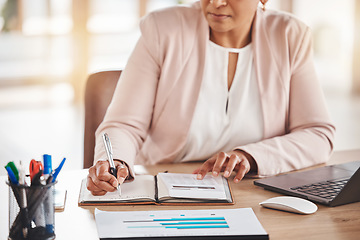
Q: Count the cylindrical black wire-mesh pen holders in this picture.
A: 1